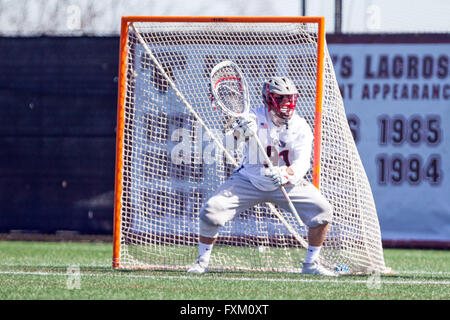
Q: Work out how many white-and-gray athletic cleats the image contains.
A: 2